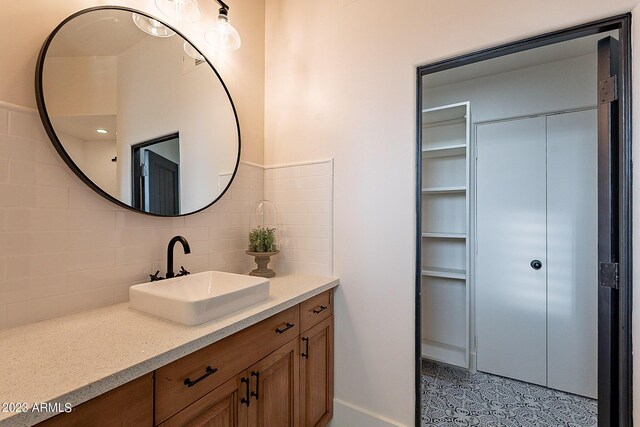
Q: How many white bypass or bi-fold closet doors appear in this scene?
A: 2